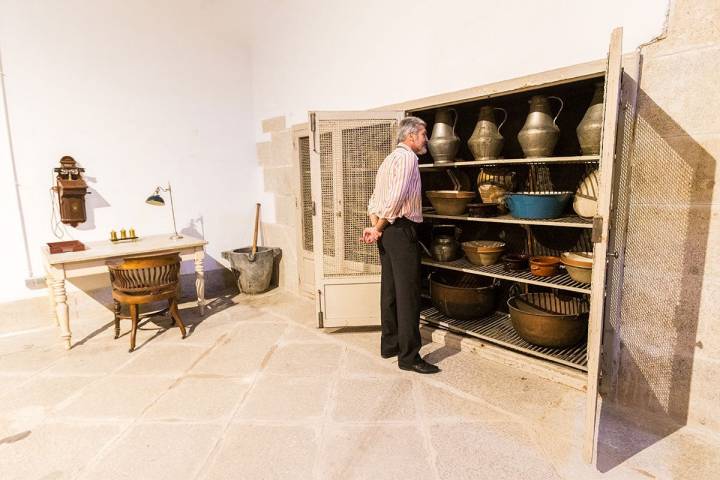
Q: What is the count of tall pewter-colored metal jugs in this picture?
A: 4